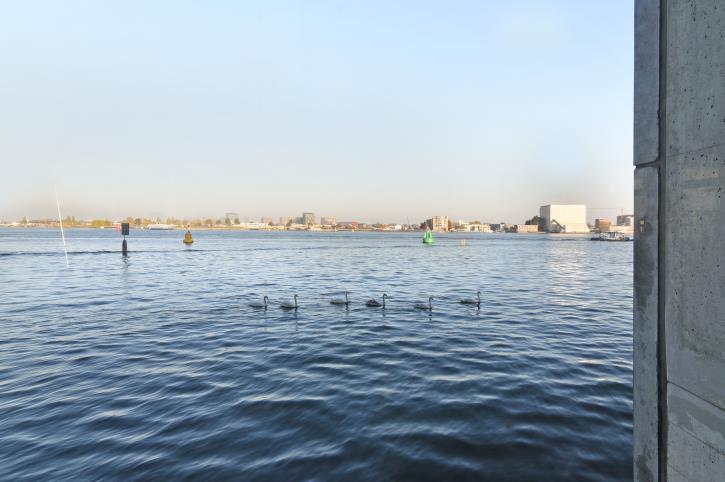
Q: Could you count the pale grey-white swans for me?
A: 5